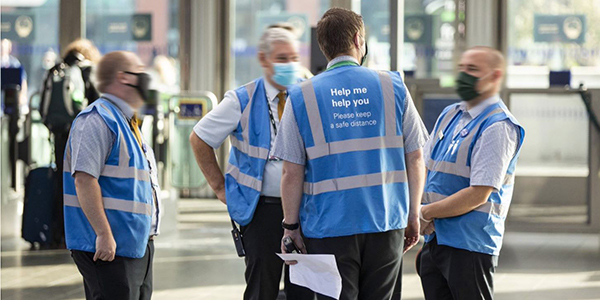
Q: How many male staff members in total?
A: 4